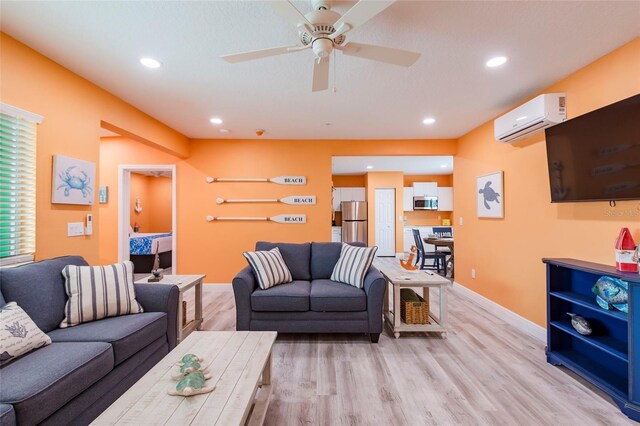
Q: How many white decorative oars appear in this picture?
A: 3